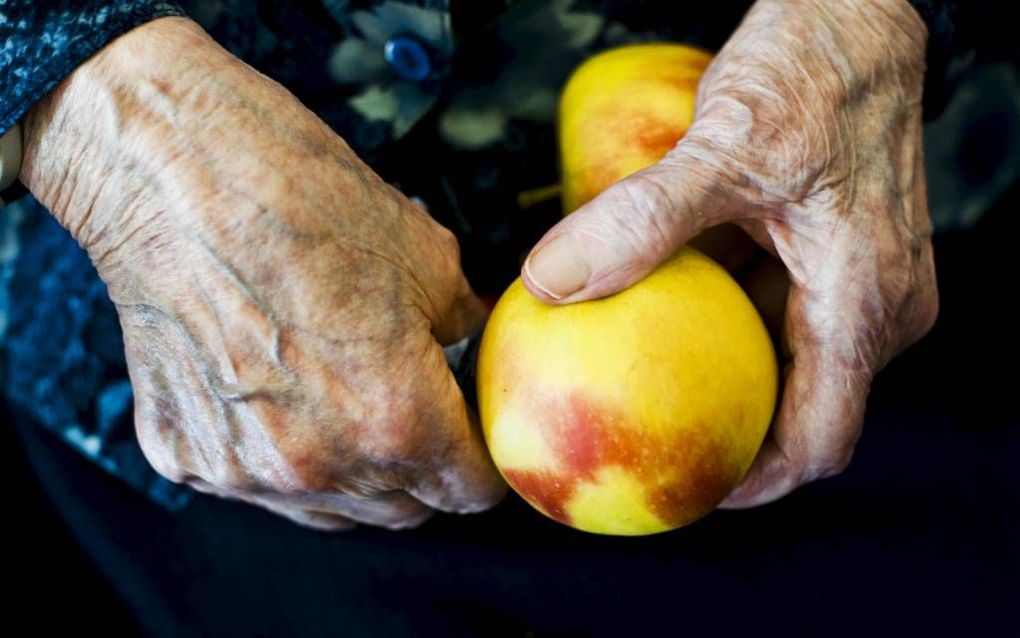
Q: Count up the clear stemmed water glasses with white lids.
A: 0